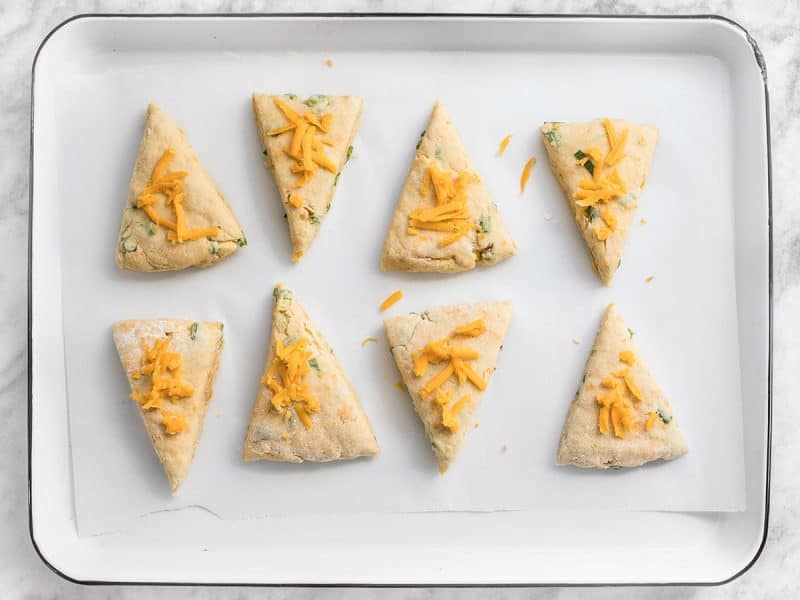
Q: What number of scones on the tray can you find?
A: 8